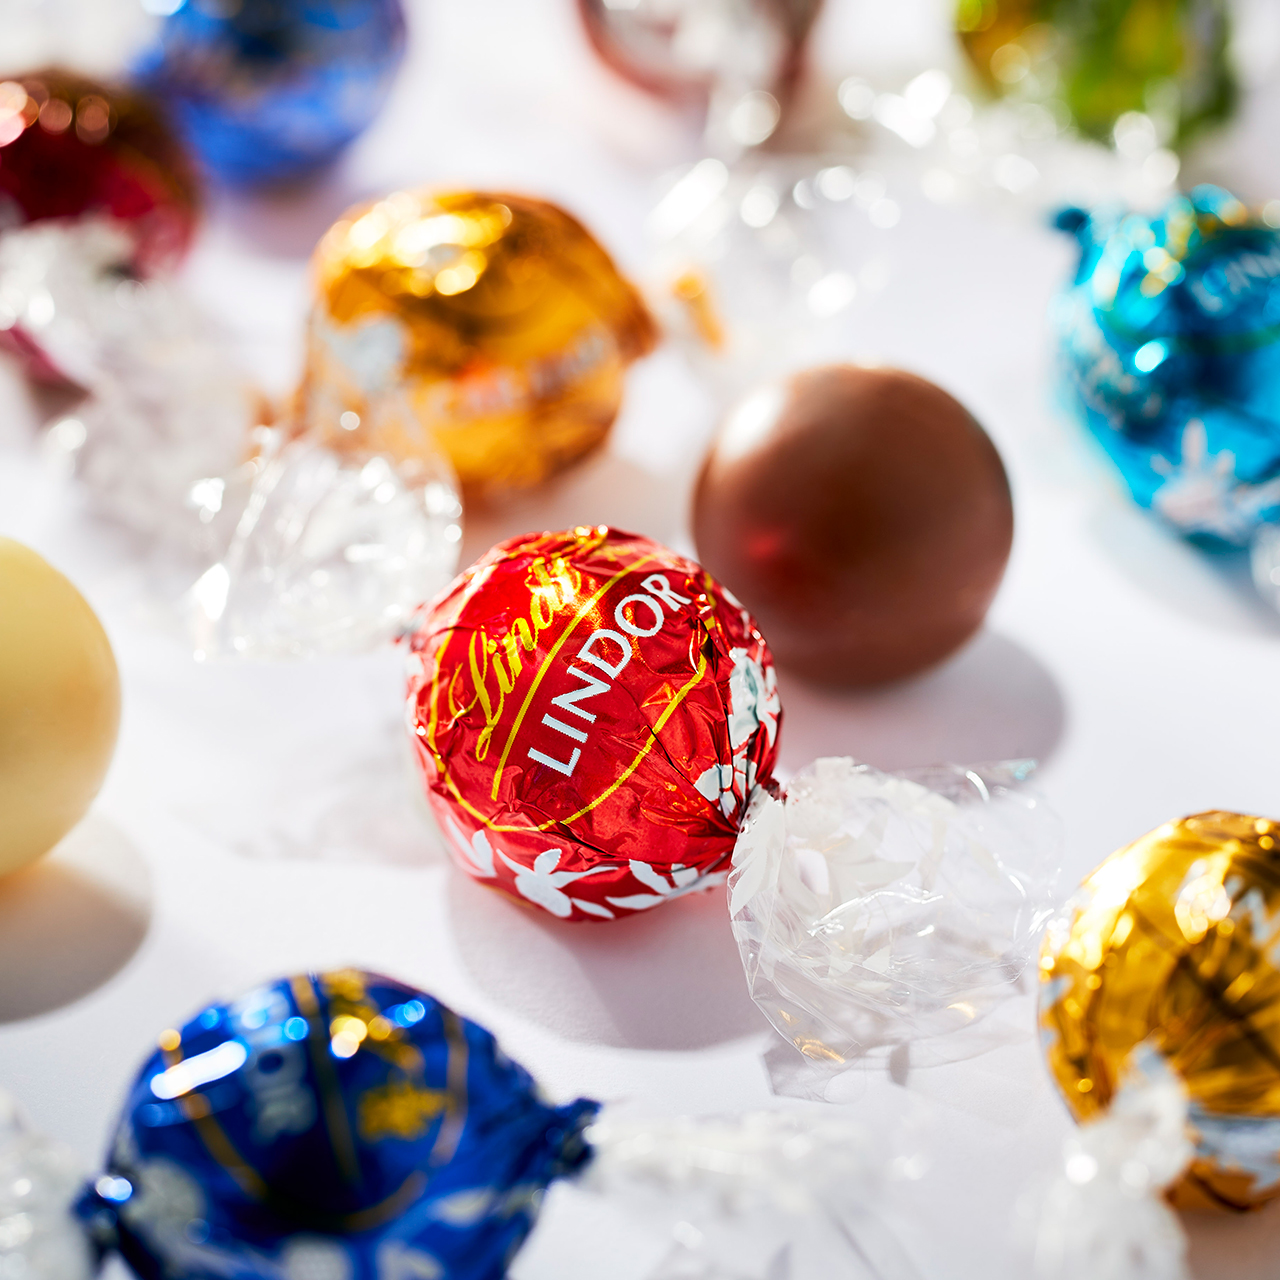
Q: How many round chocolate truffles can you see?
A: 11